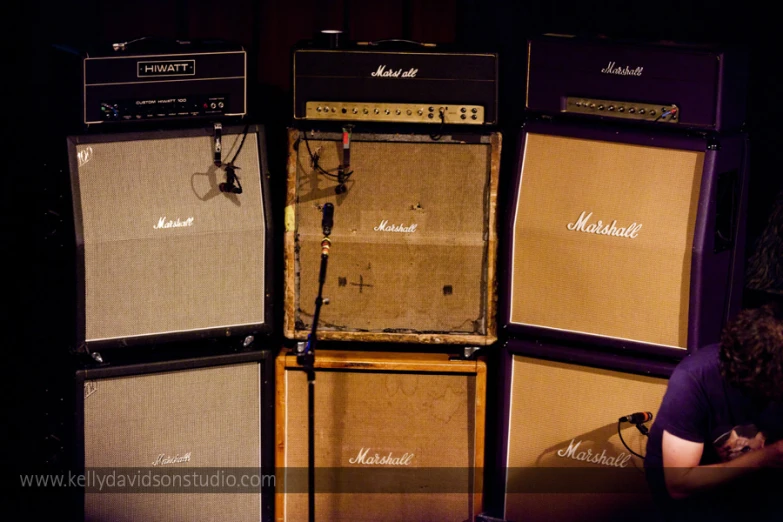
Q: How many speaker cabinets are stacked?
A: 6